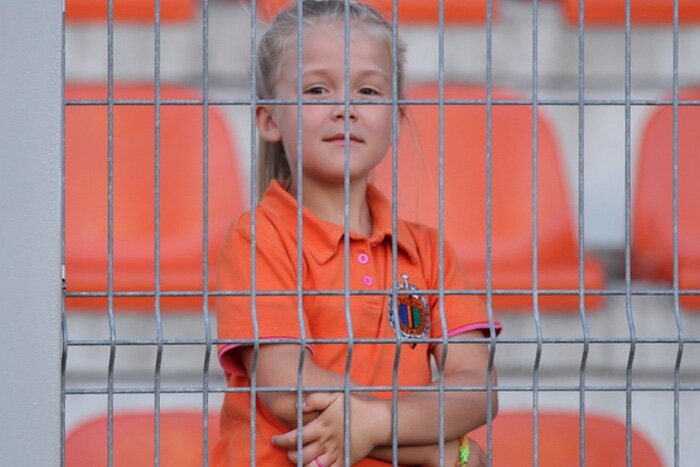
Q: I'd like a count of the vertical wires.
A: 14